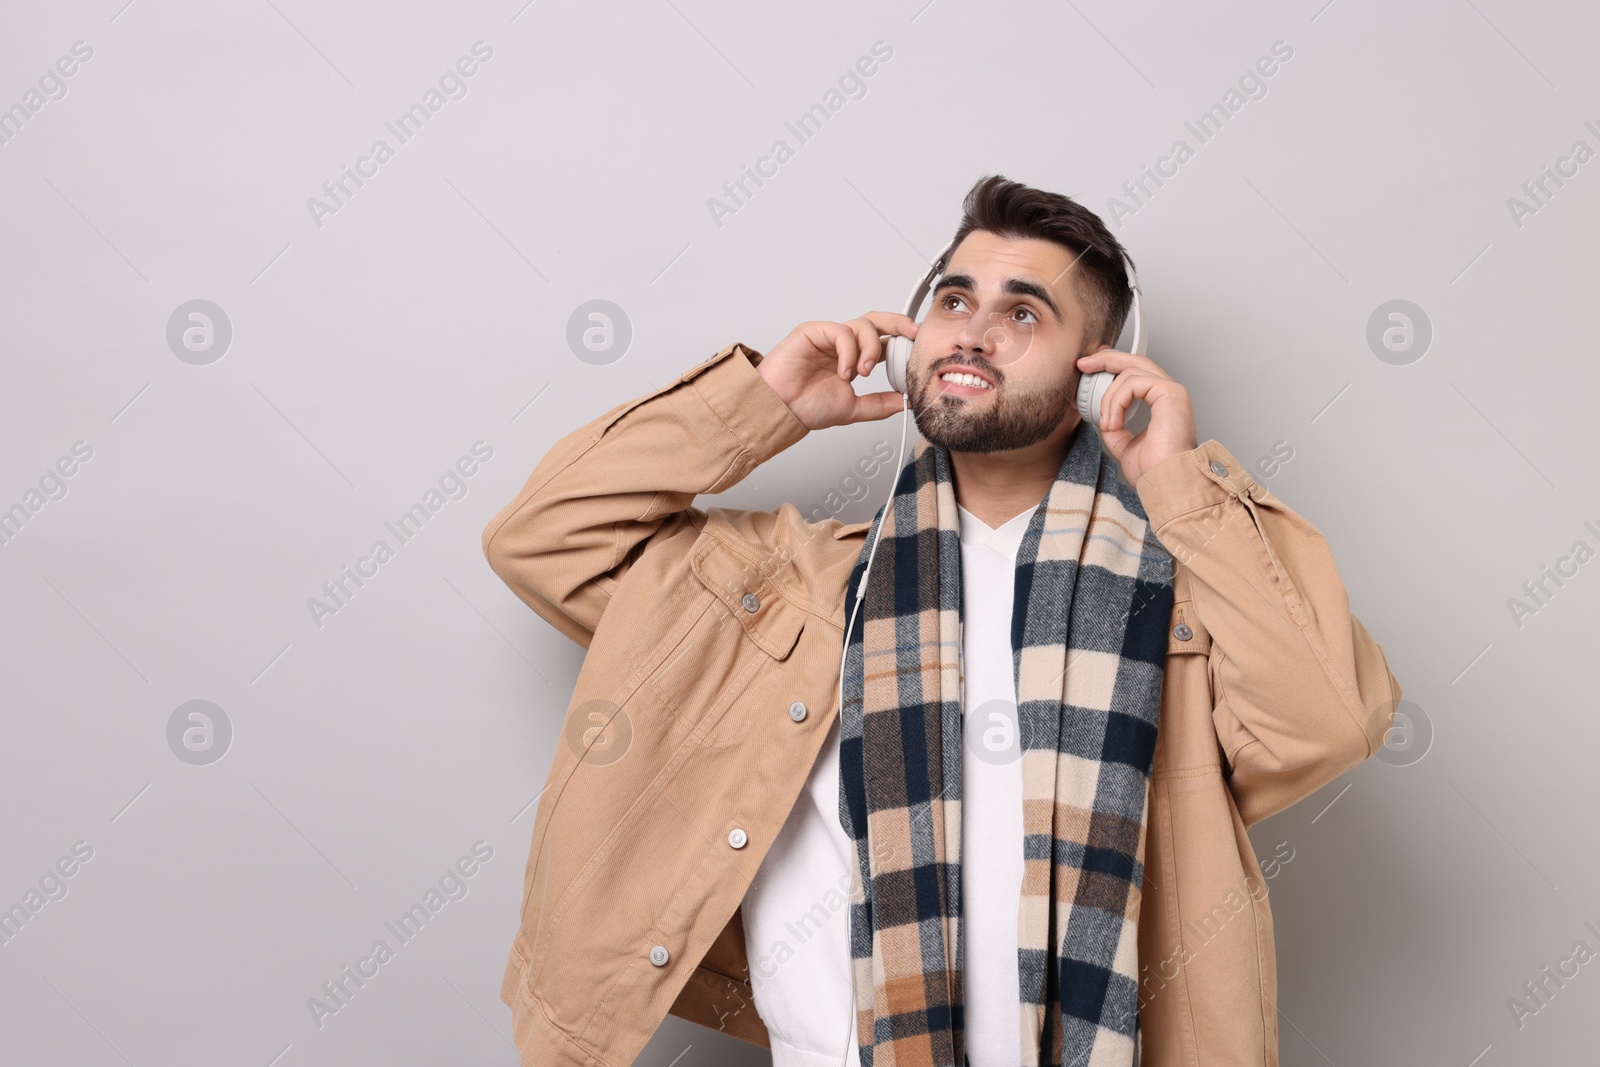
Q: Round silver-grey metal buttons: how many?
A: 6